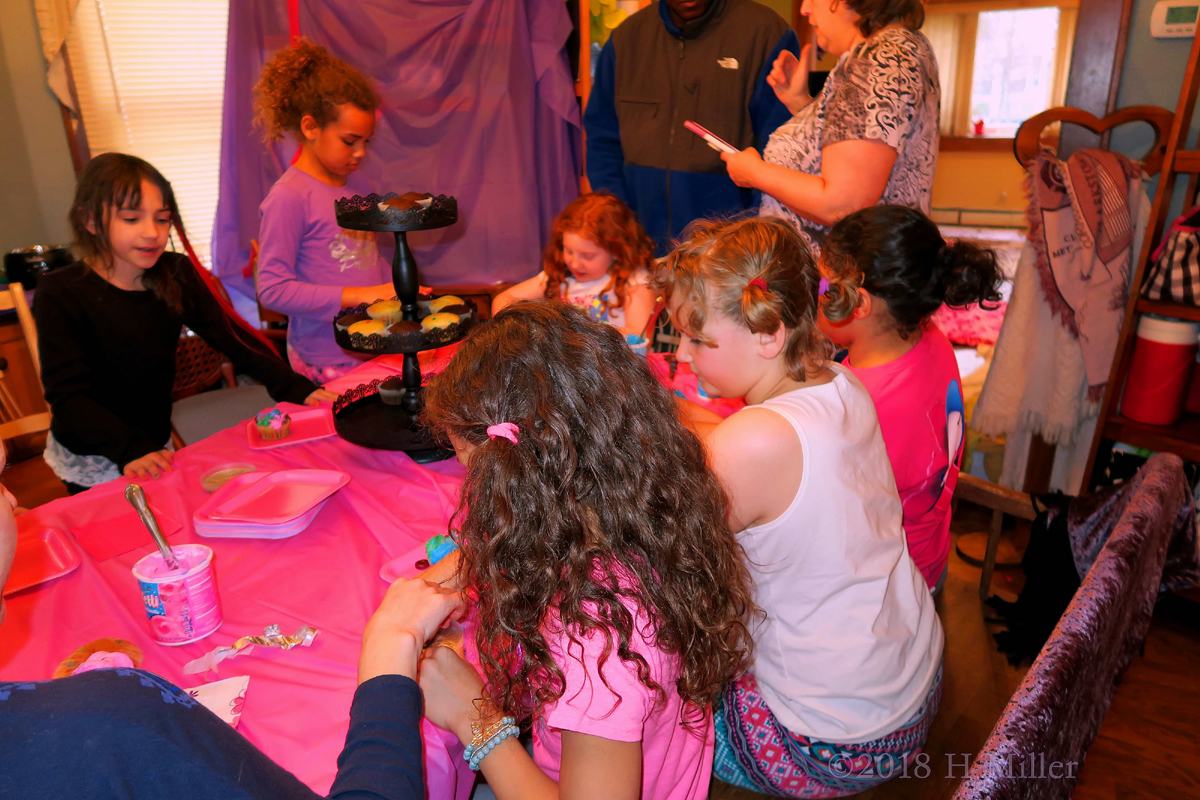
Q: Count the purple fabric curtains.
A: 1